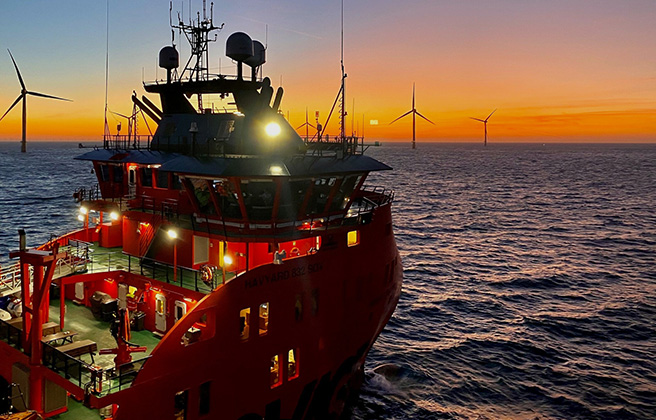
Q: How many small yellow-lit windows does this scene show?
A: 5